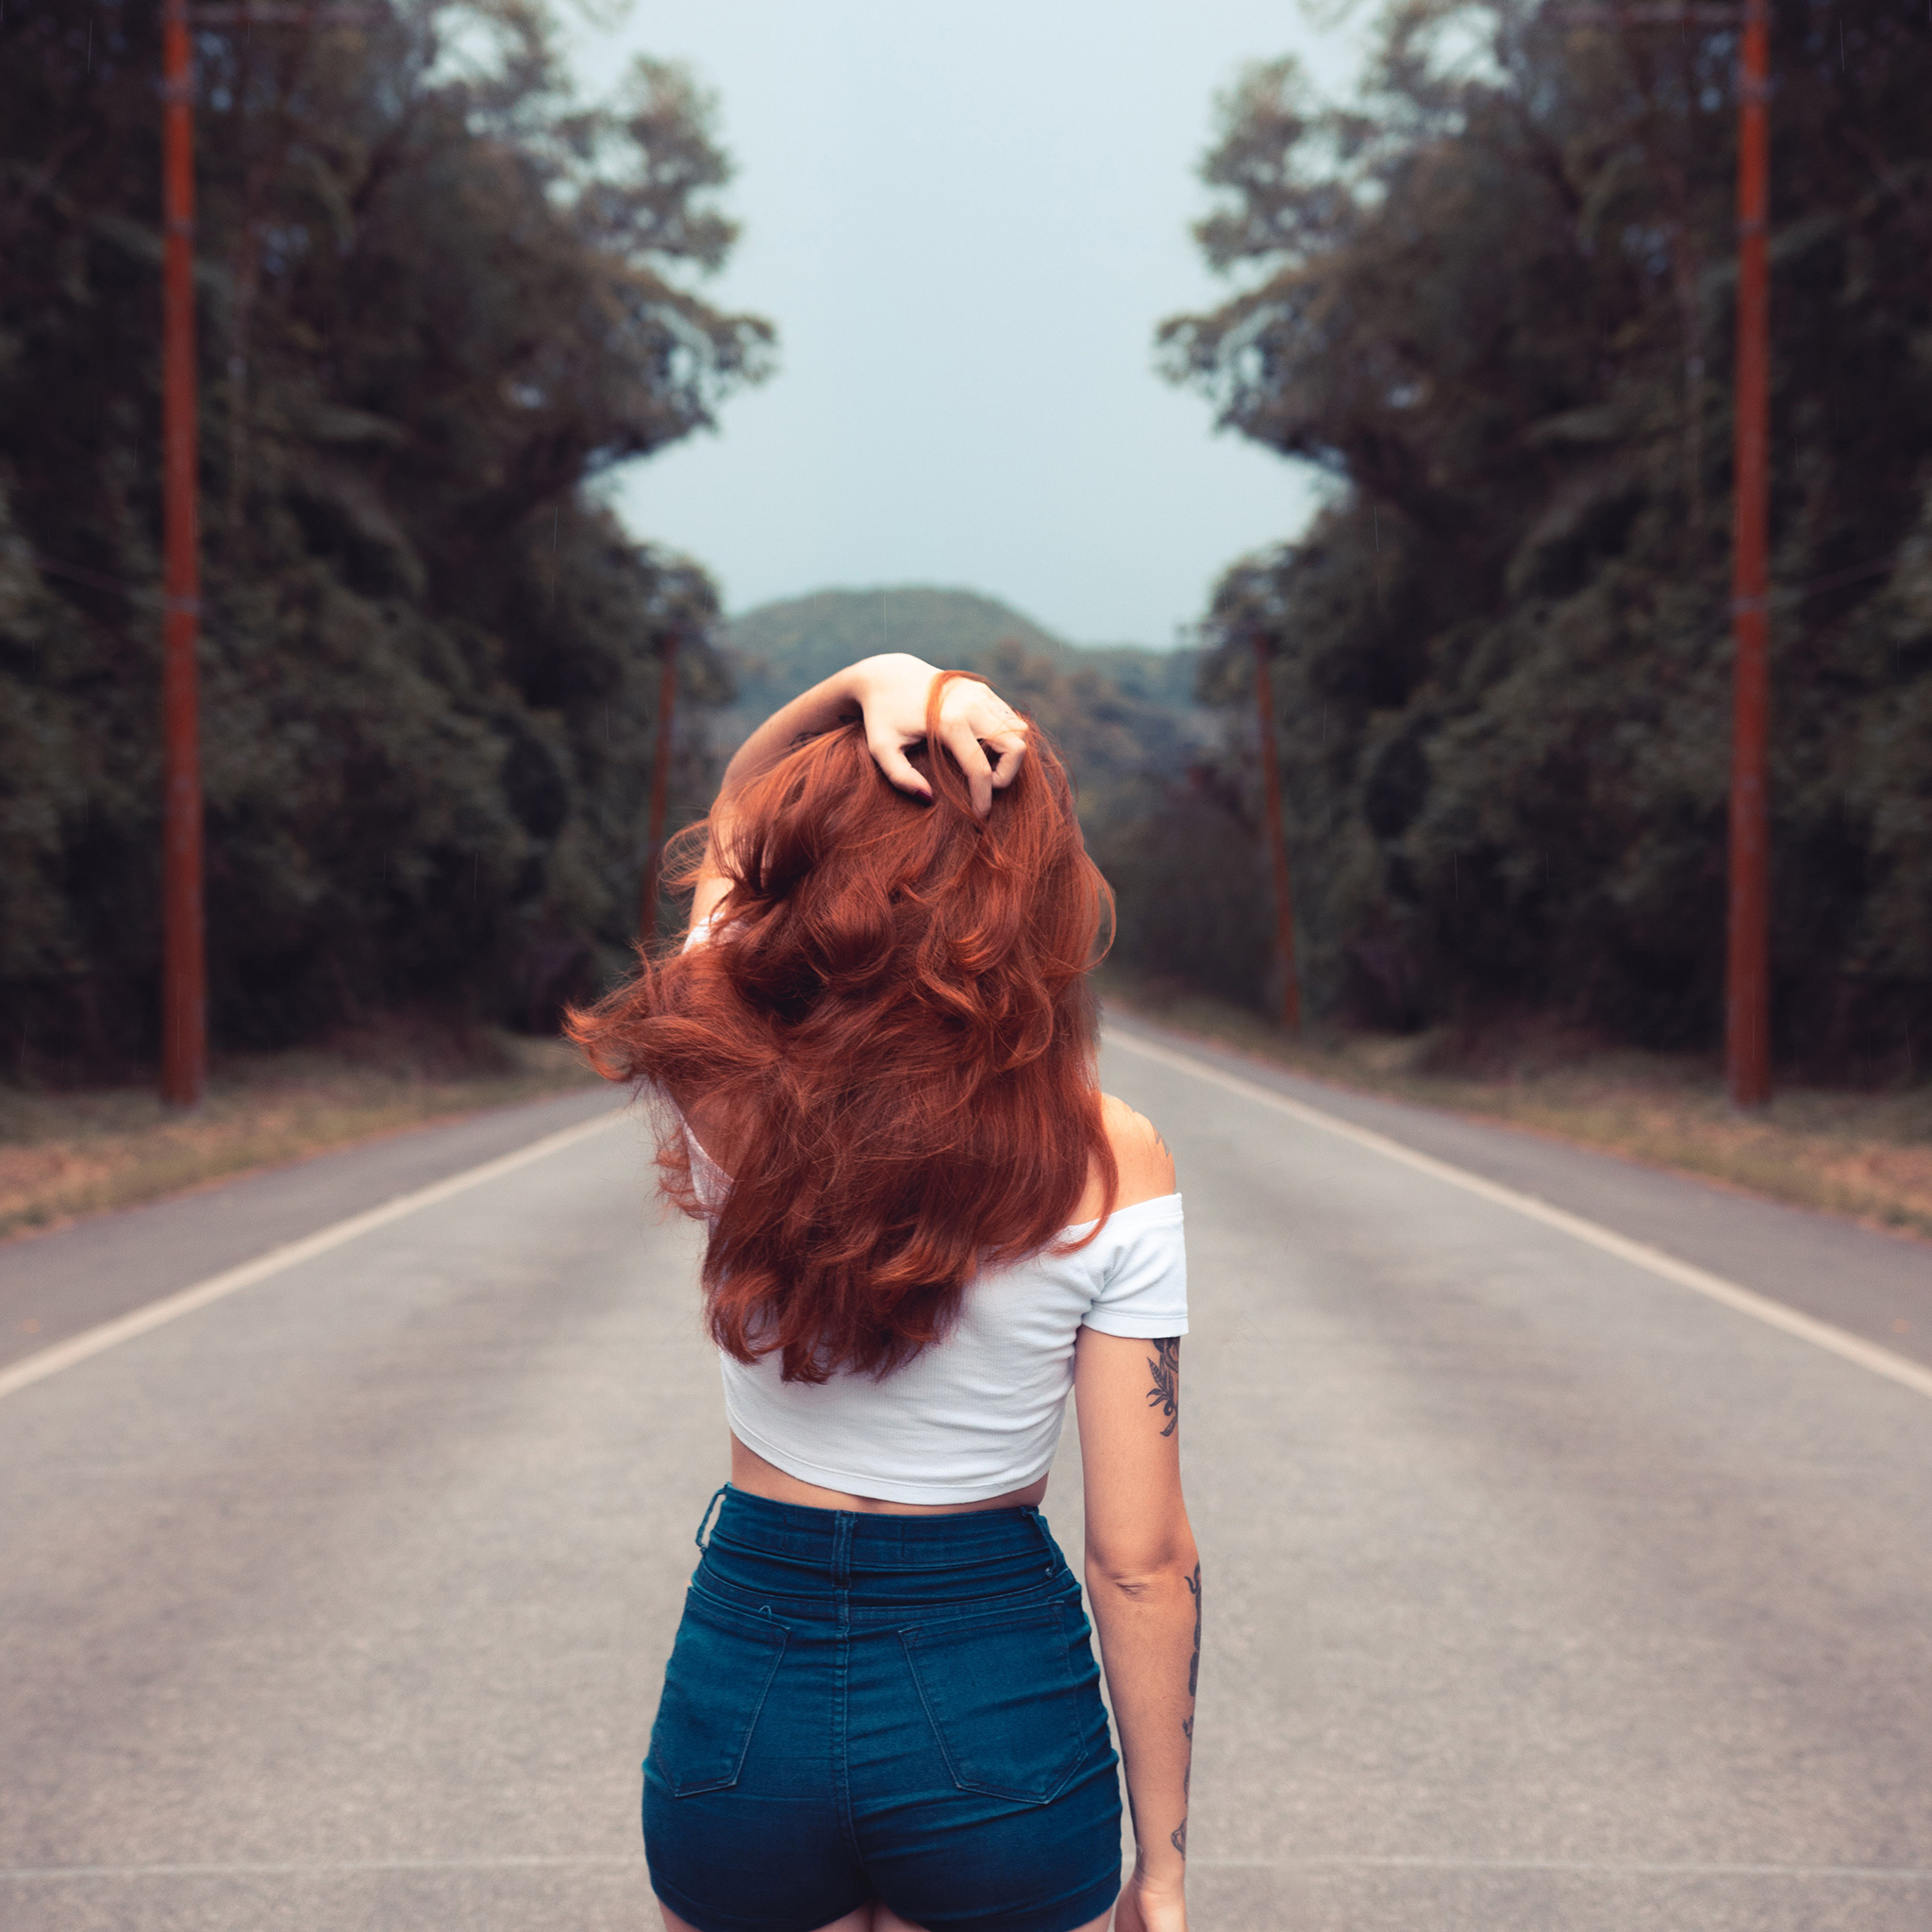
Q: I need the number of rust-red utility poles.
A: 4